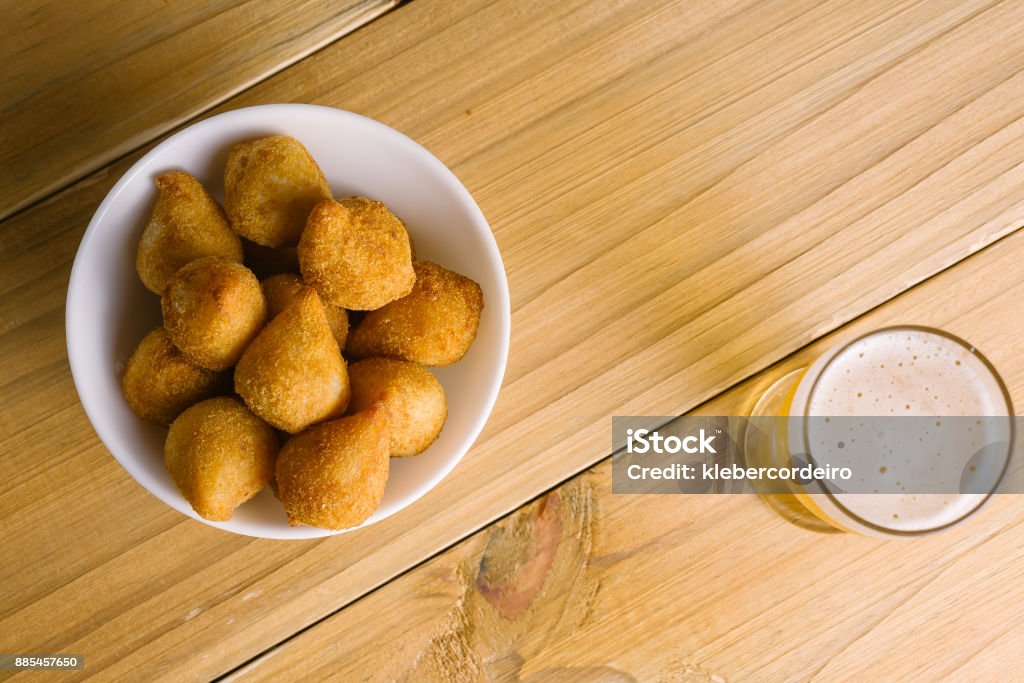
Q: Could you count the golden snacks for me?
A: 11